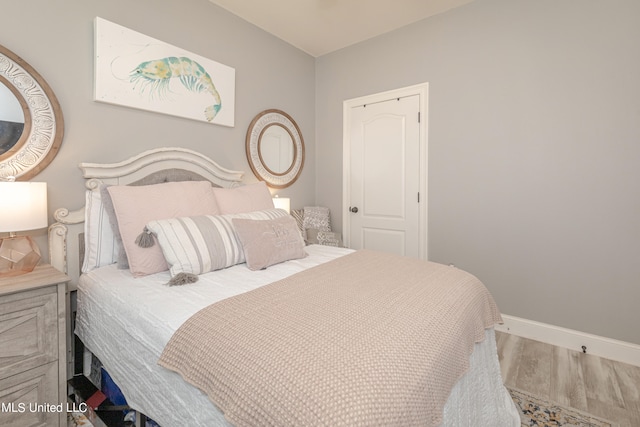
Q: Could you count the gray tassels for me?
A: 2